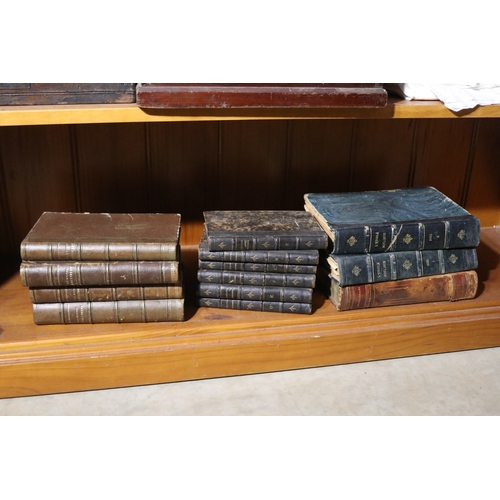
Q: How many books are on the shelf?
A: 13